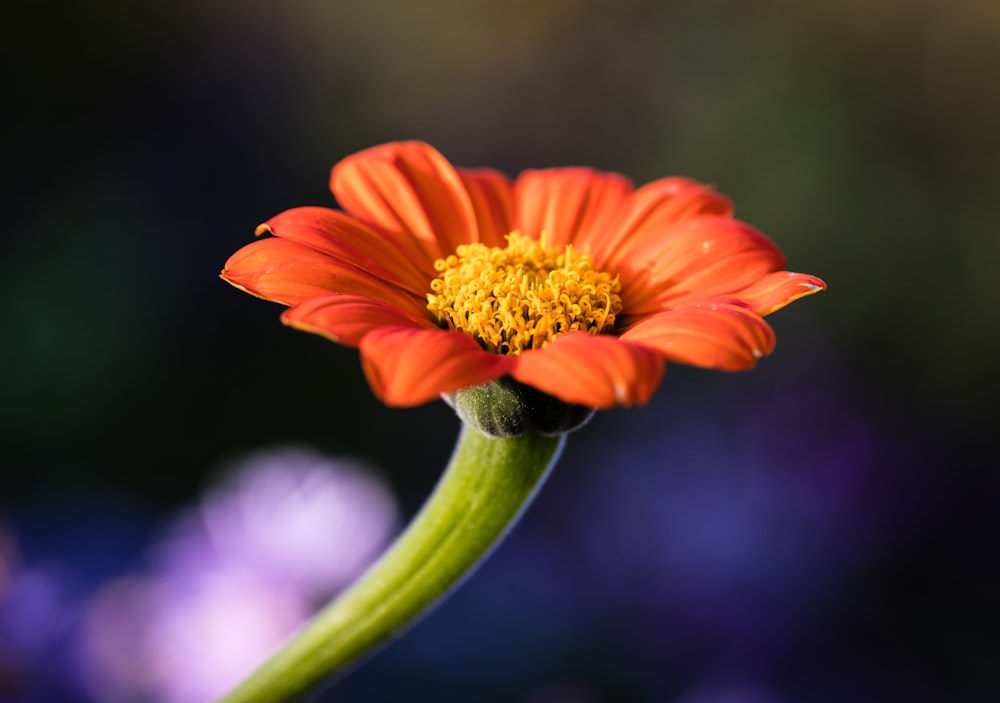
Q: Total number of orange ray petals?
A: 12